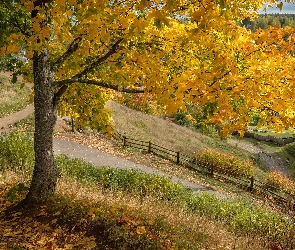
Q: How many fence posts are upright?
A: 5